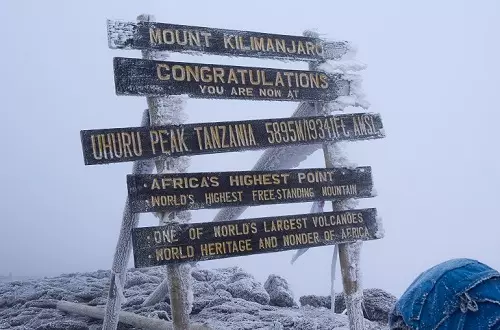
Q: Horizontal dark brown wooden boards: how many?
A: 5